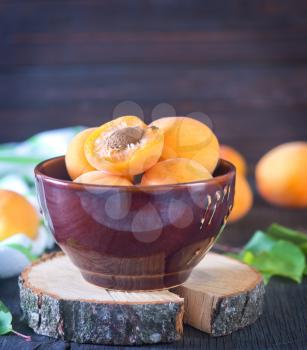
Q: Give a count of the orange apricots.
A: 9